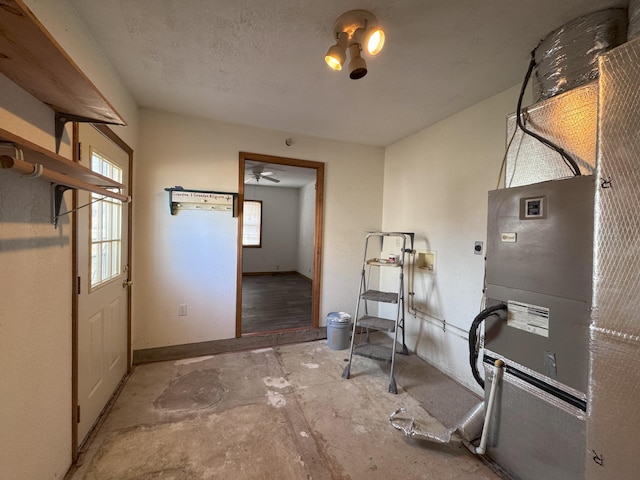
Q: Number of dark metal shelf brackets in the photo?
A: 2